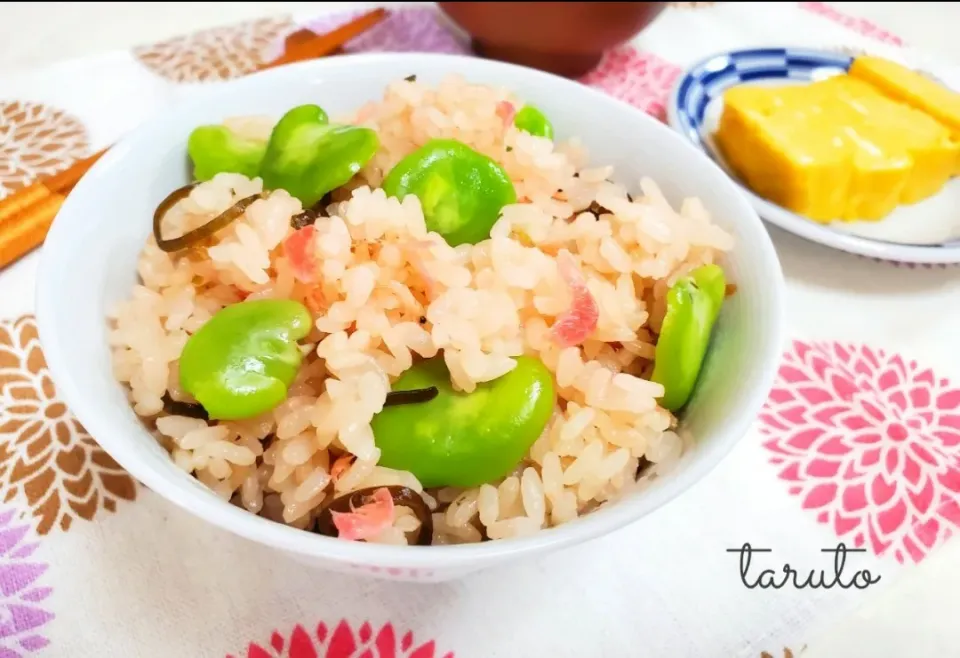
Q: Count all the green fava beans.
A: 7